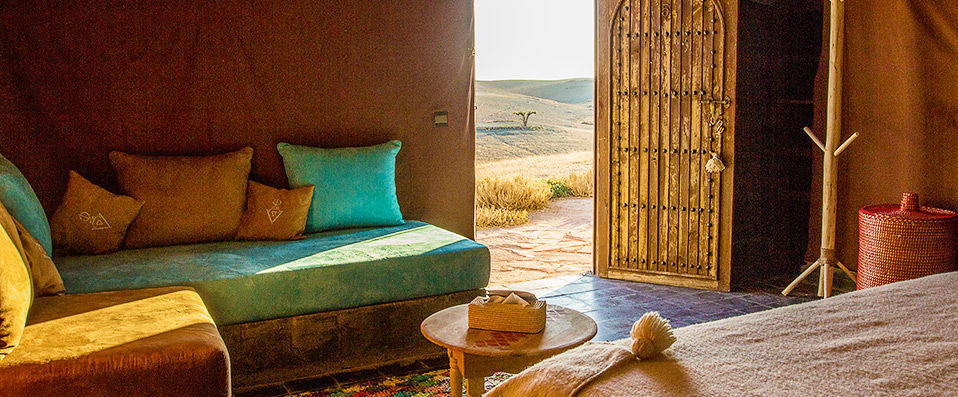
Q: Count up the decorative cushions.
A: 7